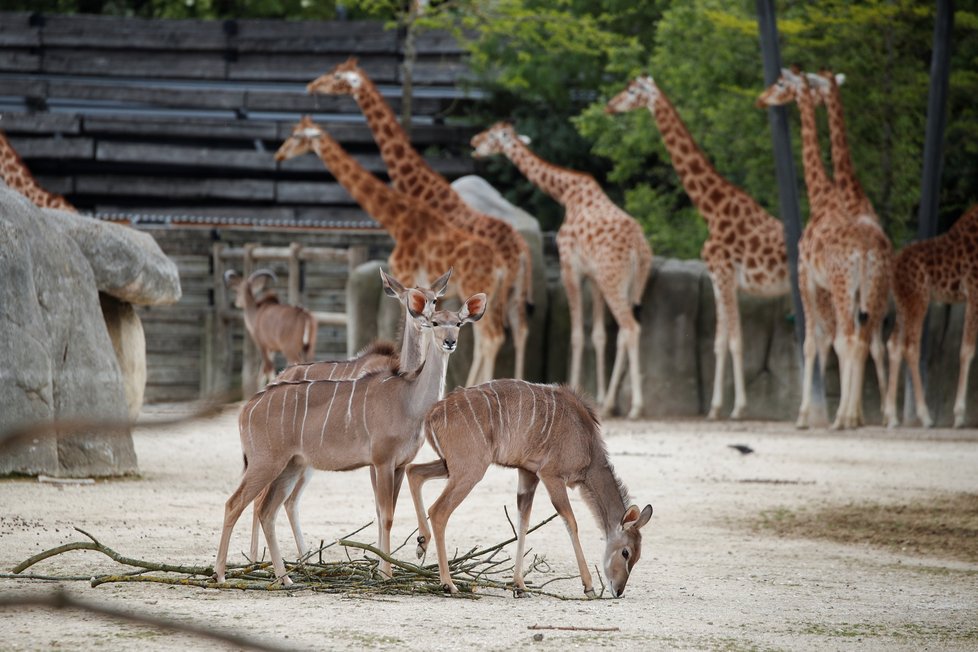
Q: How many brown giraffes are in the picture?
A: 8